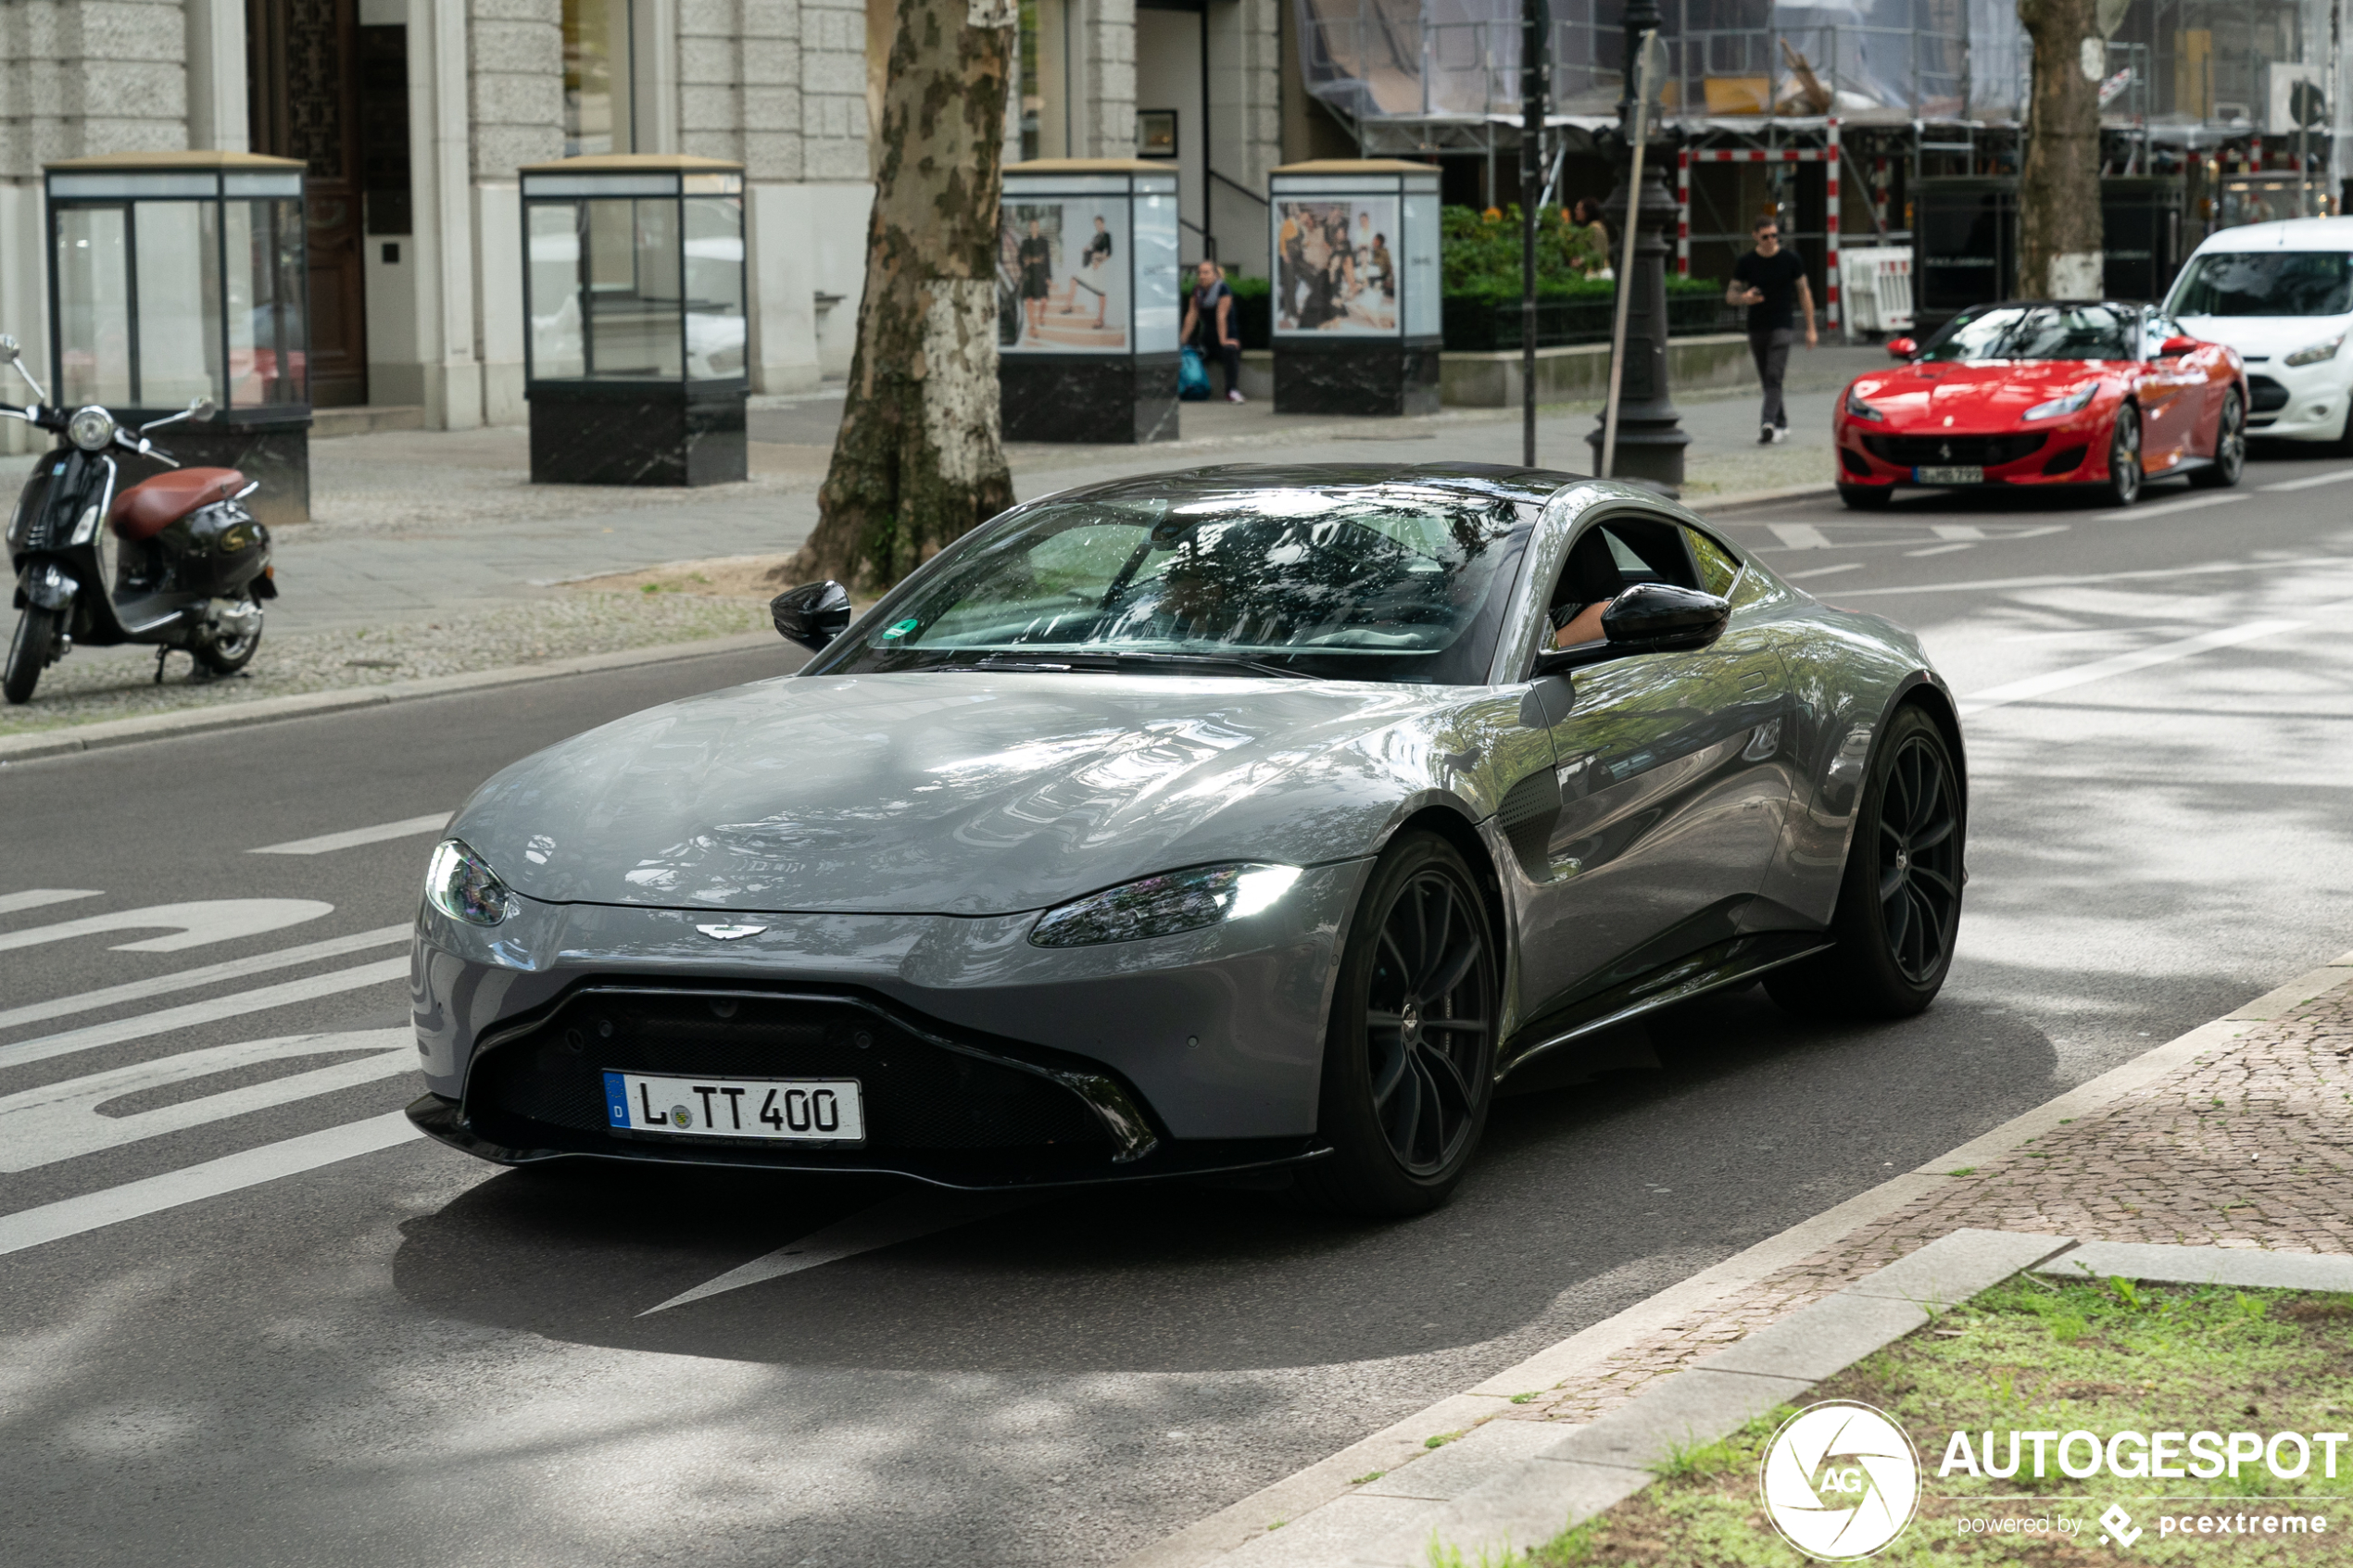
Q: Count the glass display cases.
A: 4